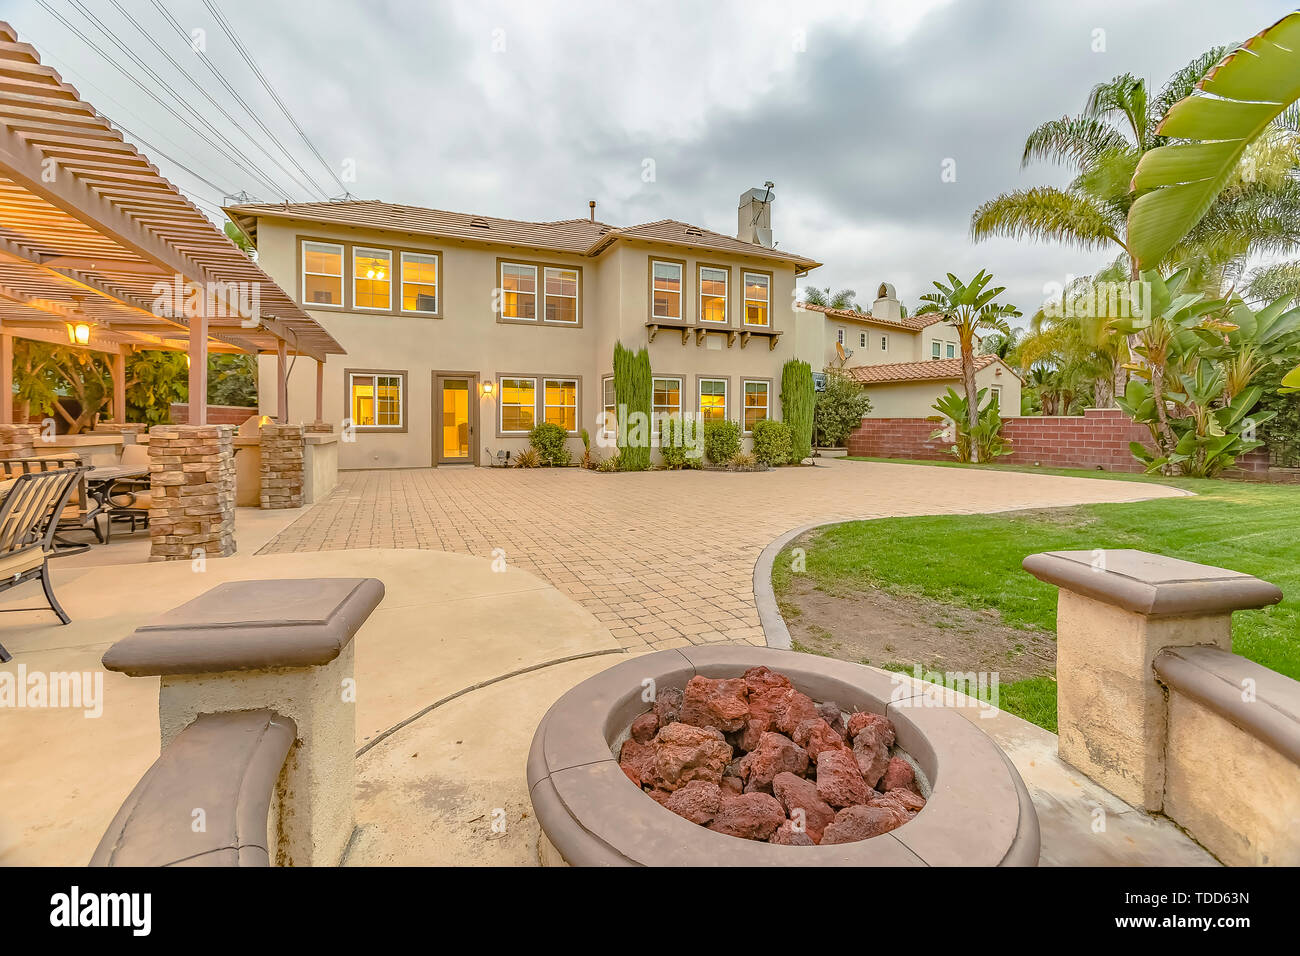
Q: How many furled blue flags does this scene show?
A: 0